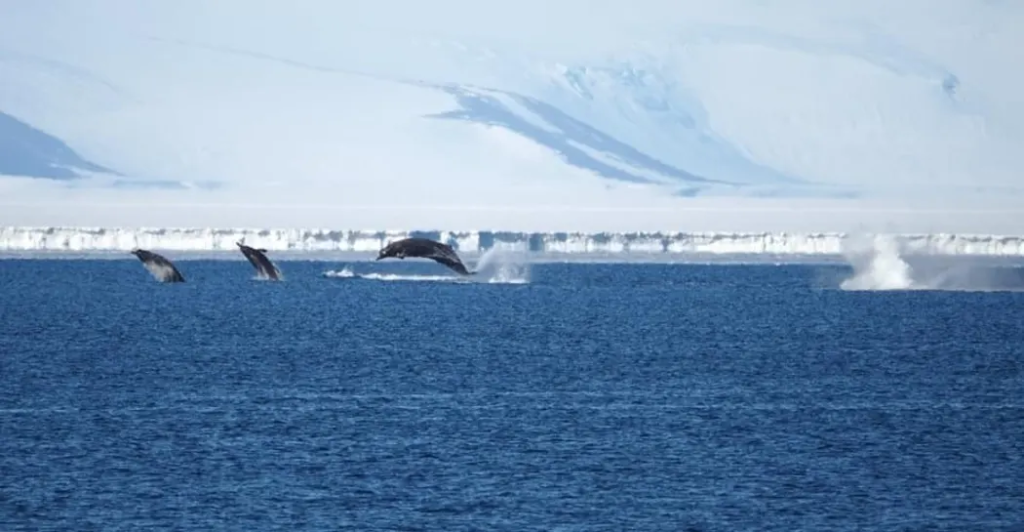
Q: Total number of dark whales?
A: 3